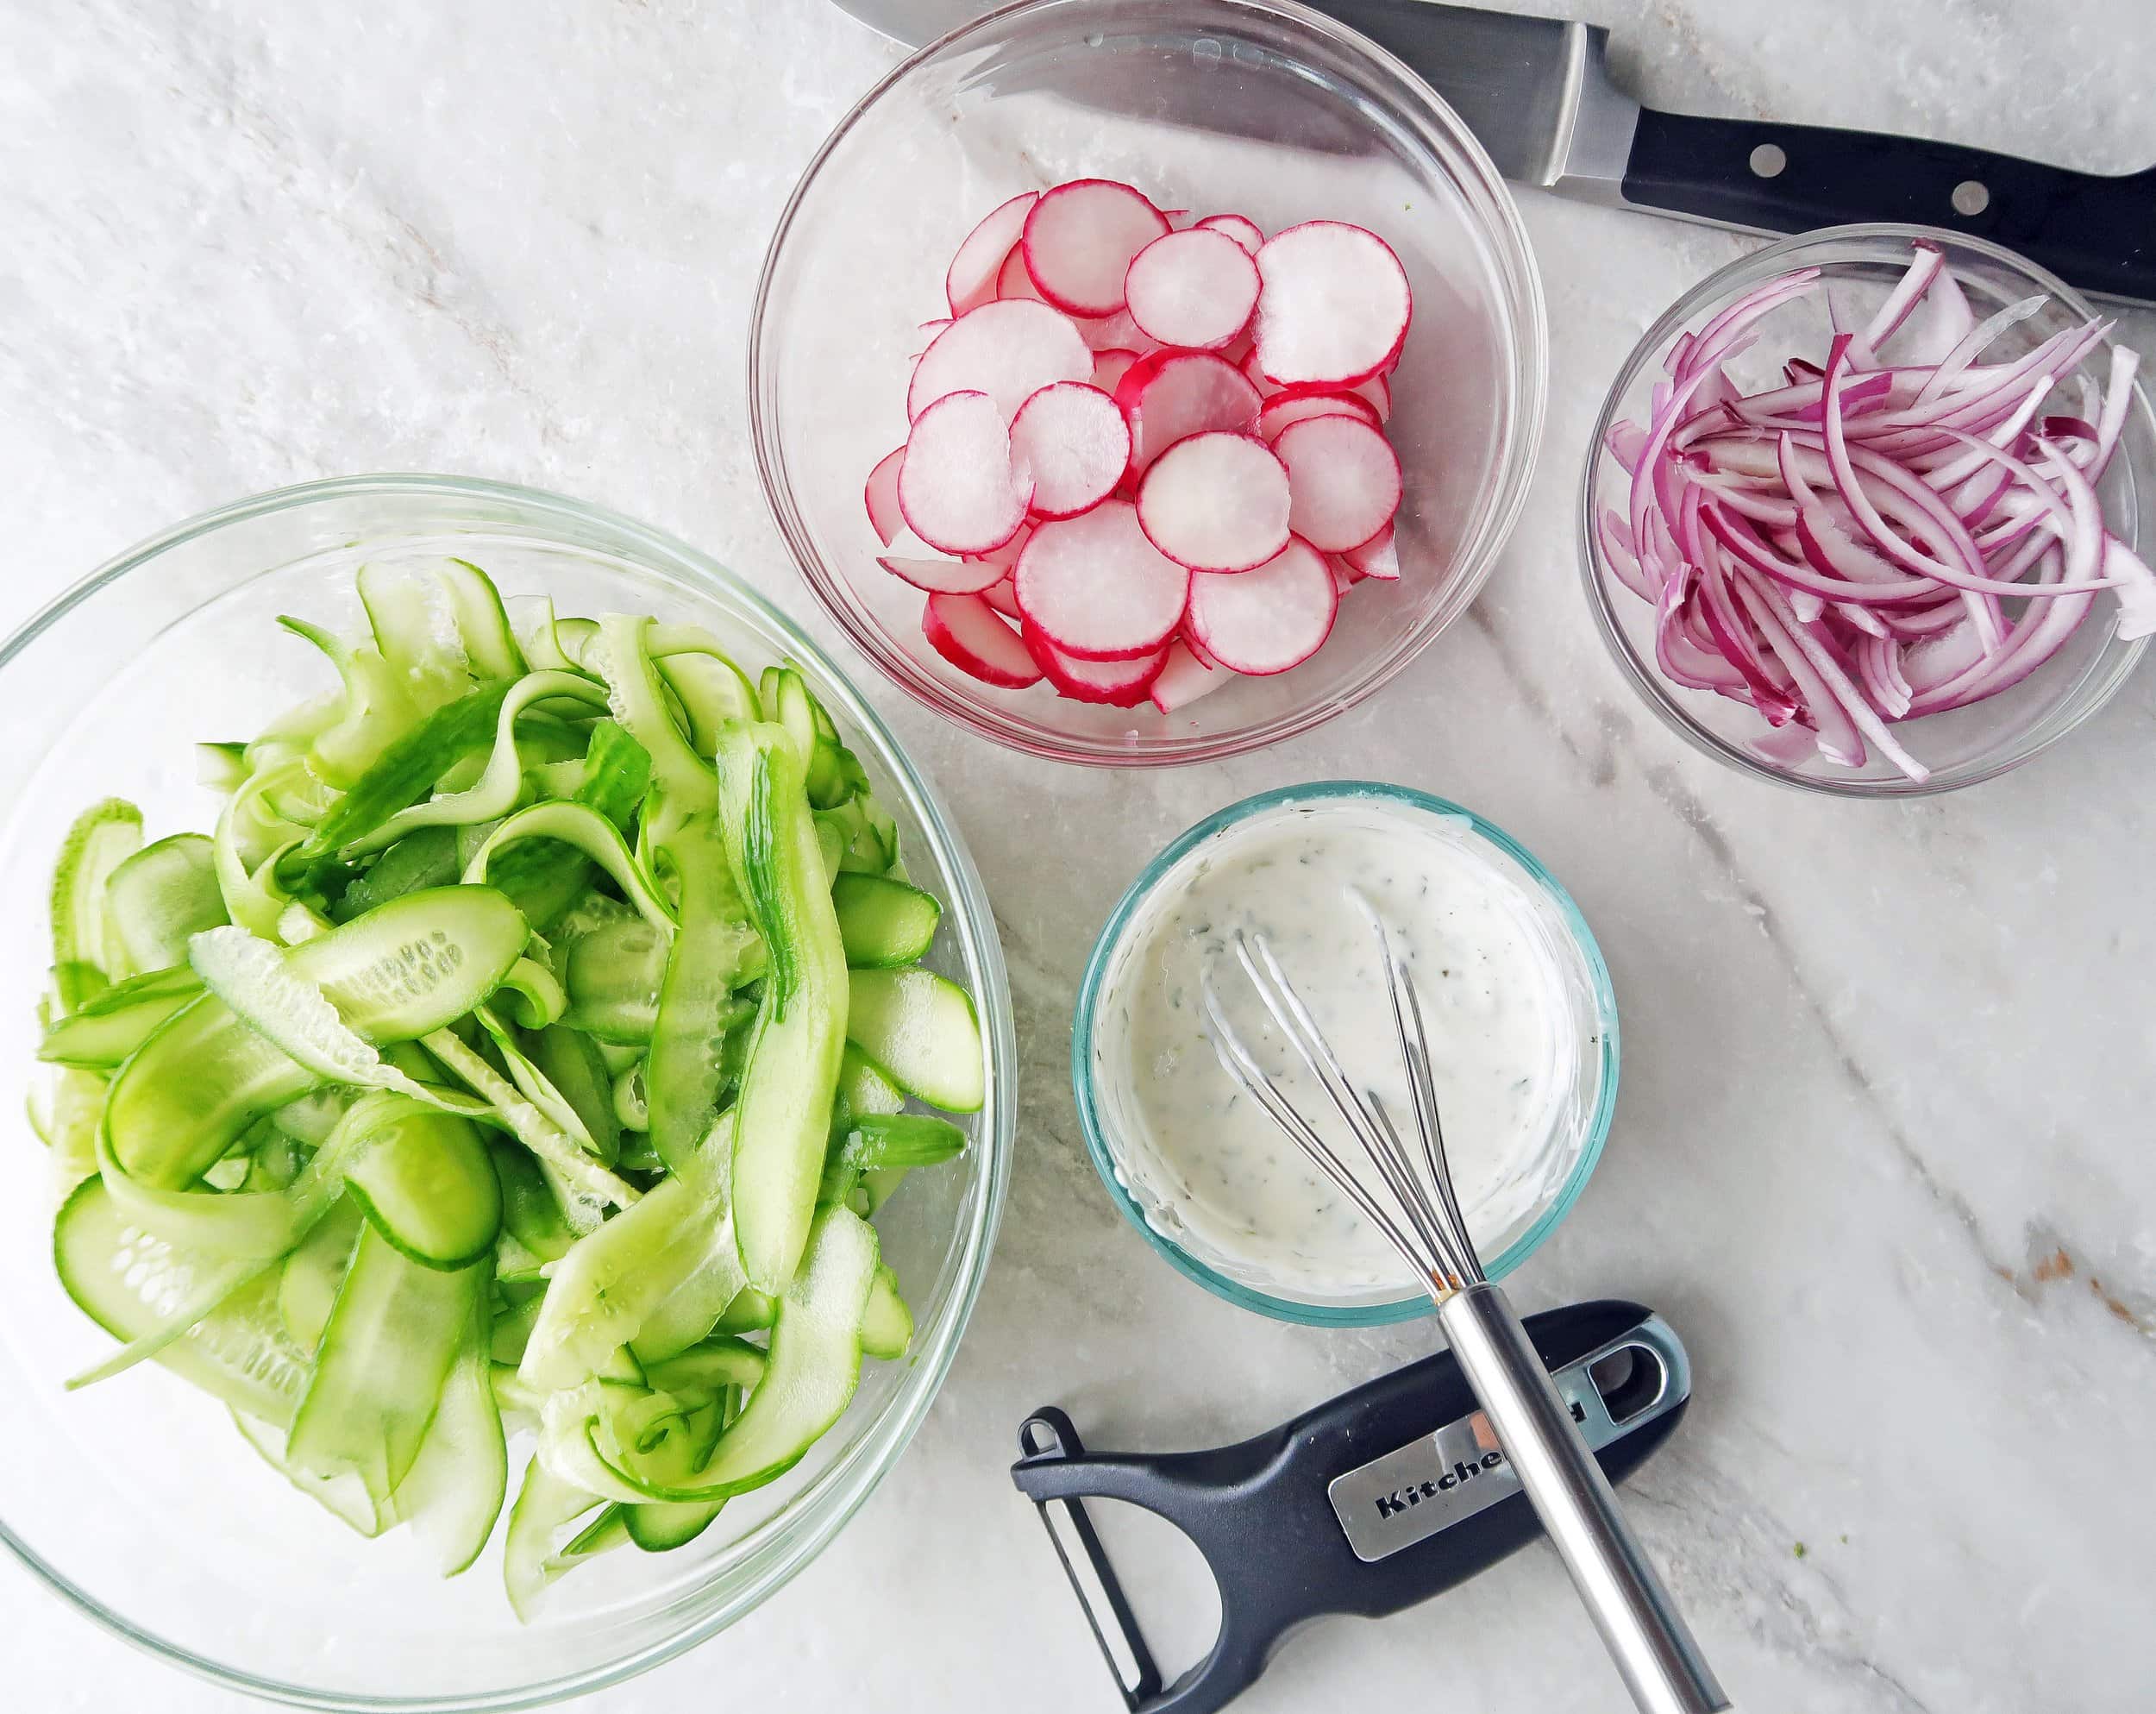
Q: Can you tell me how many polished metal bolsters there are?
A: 1